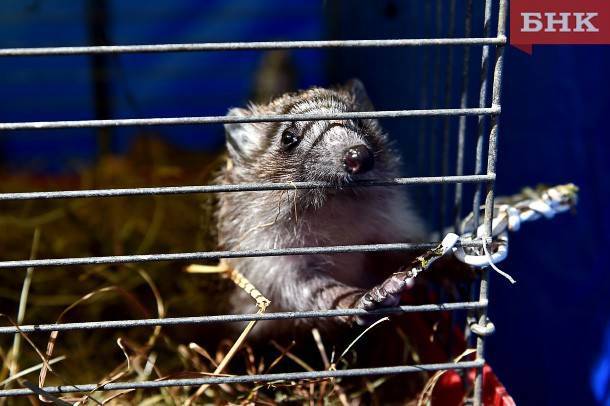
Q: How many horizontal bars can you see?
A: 6